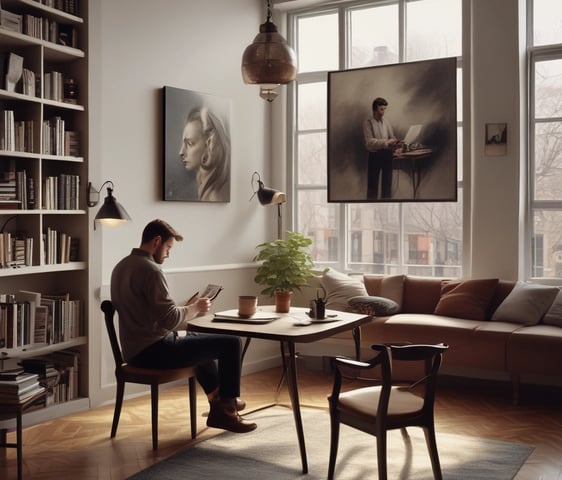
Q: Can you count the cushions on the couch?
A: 6